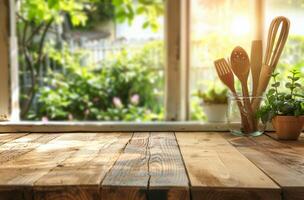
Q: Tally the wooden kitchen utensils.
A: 4